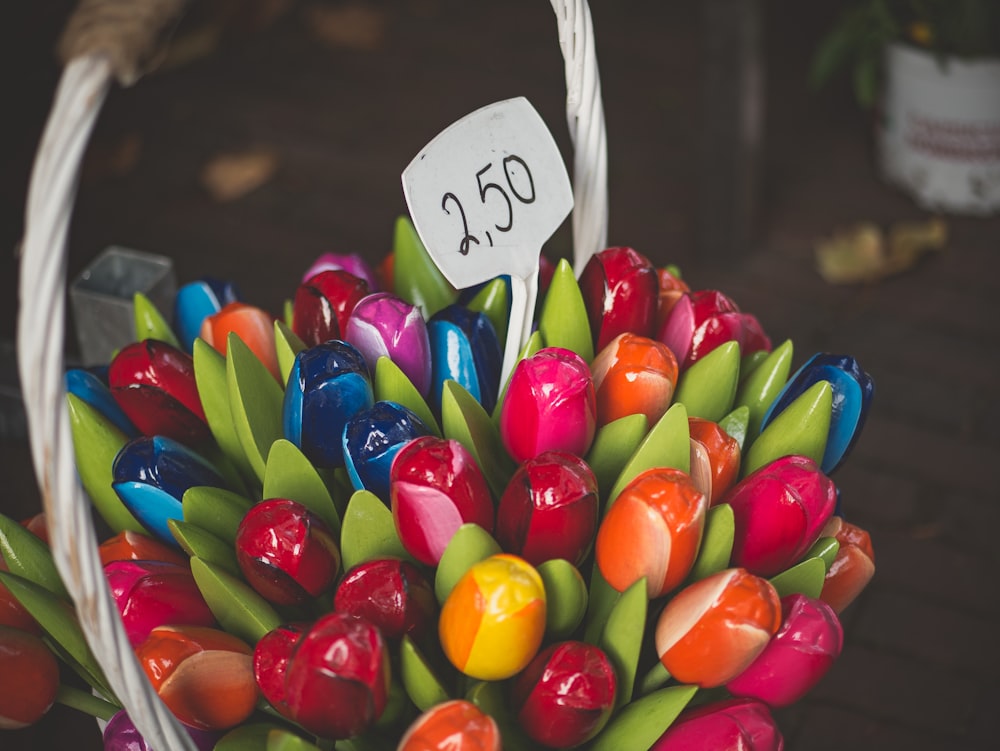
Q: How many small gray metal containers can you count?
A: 1